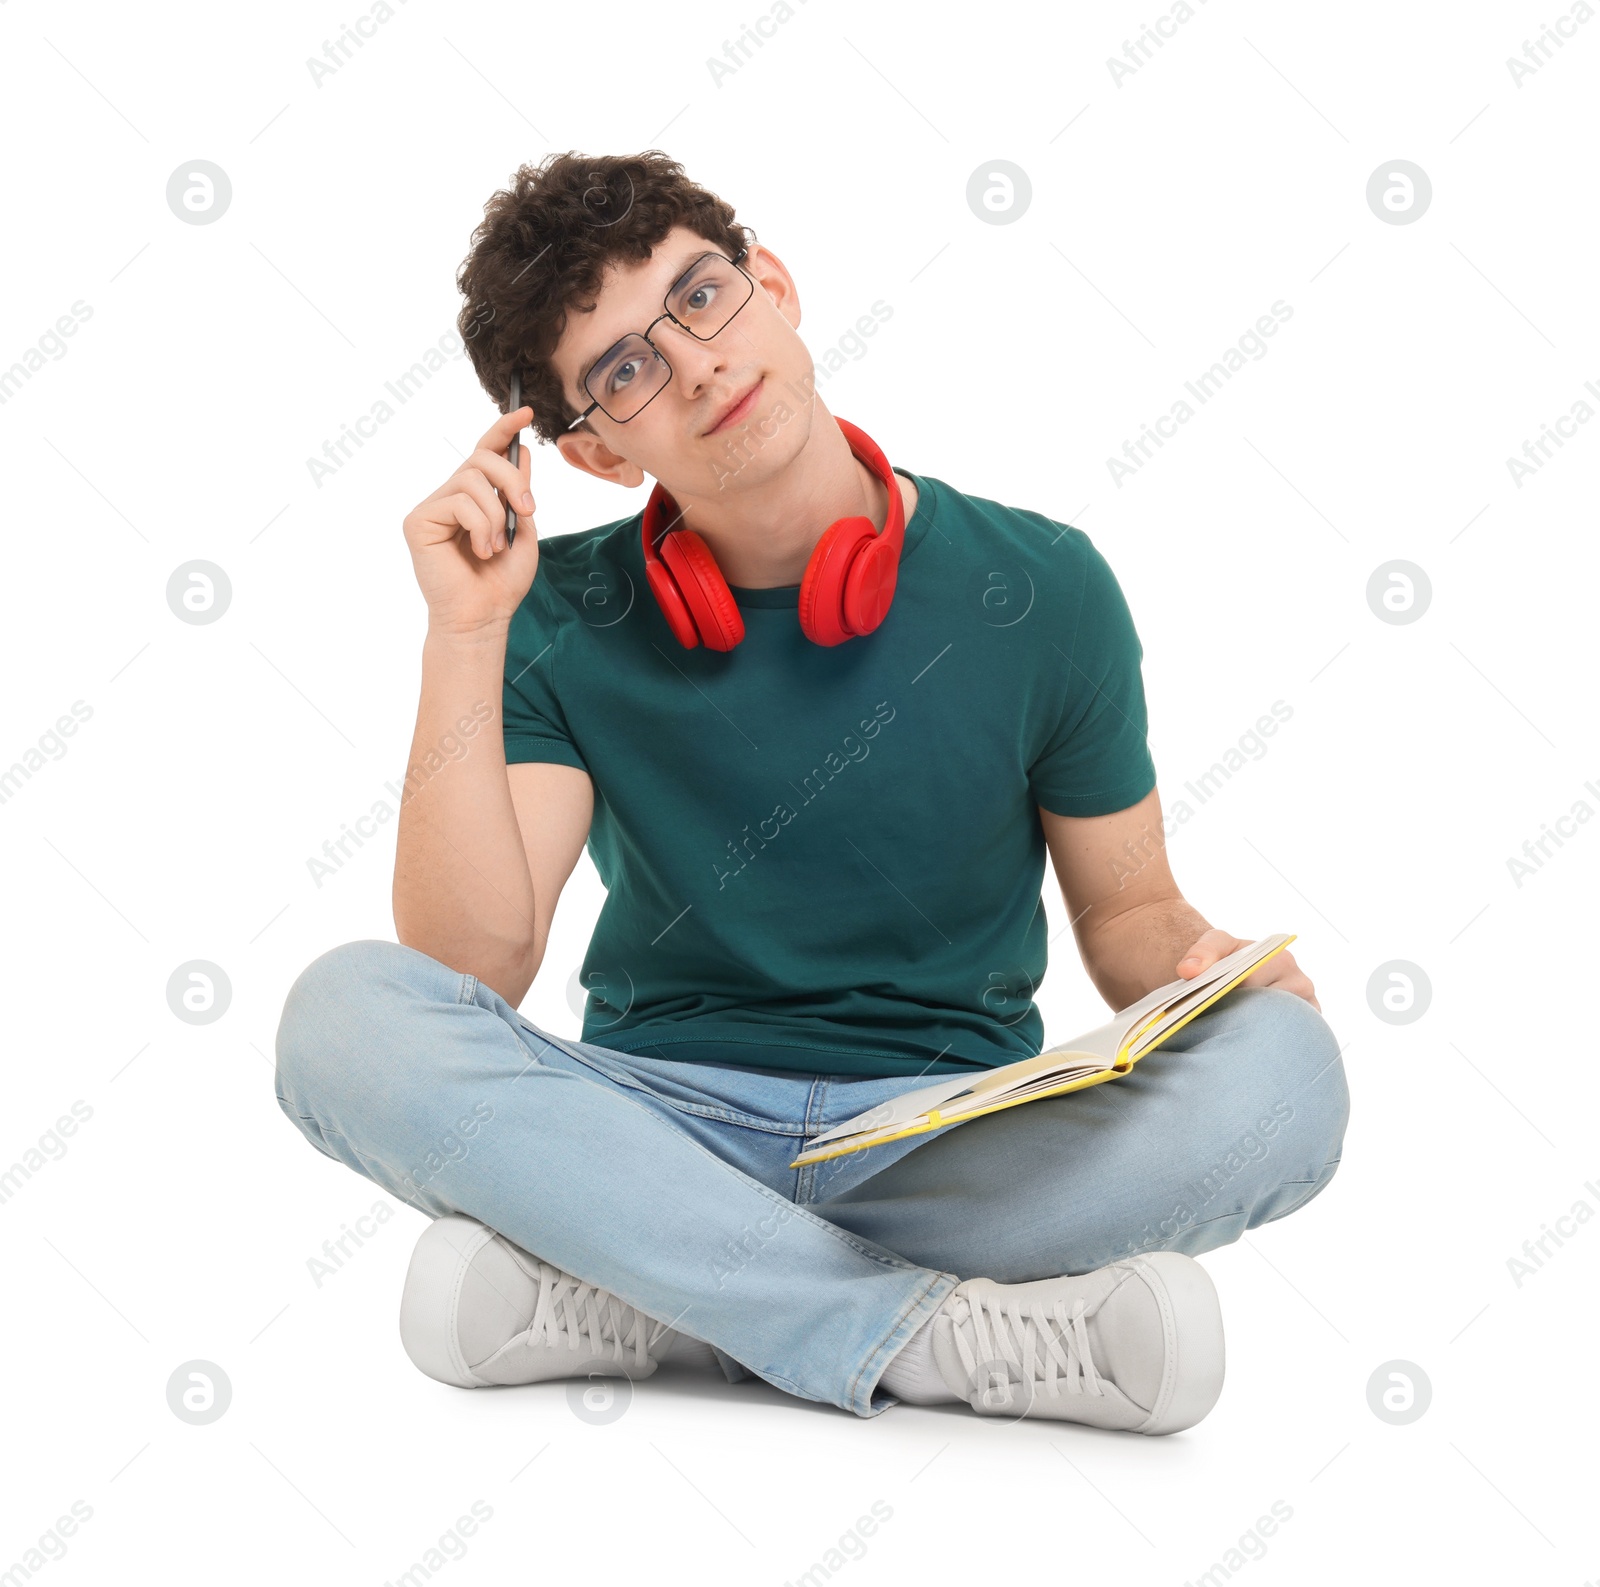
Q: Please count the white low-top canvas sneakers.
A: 2